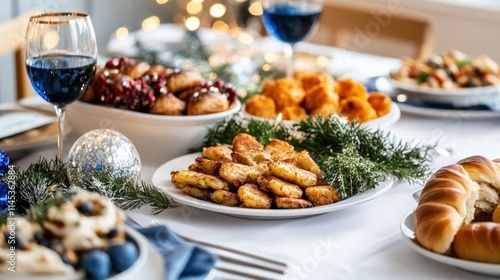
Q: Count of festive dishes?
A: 6